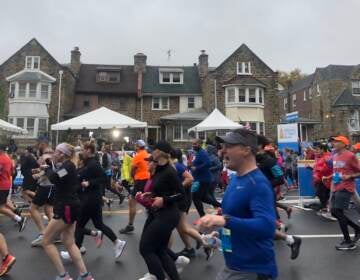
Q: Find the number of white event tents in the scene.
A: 3